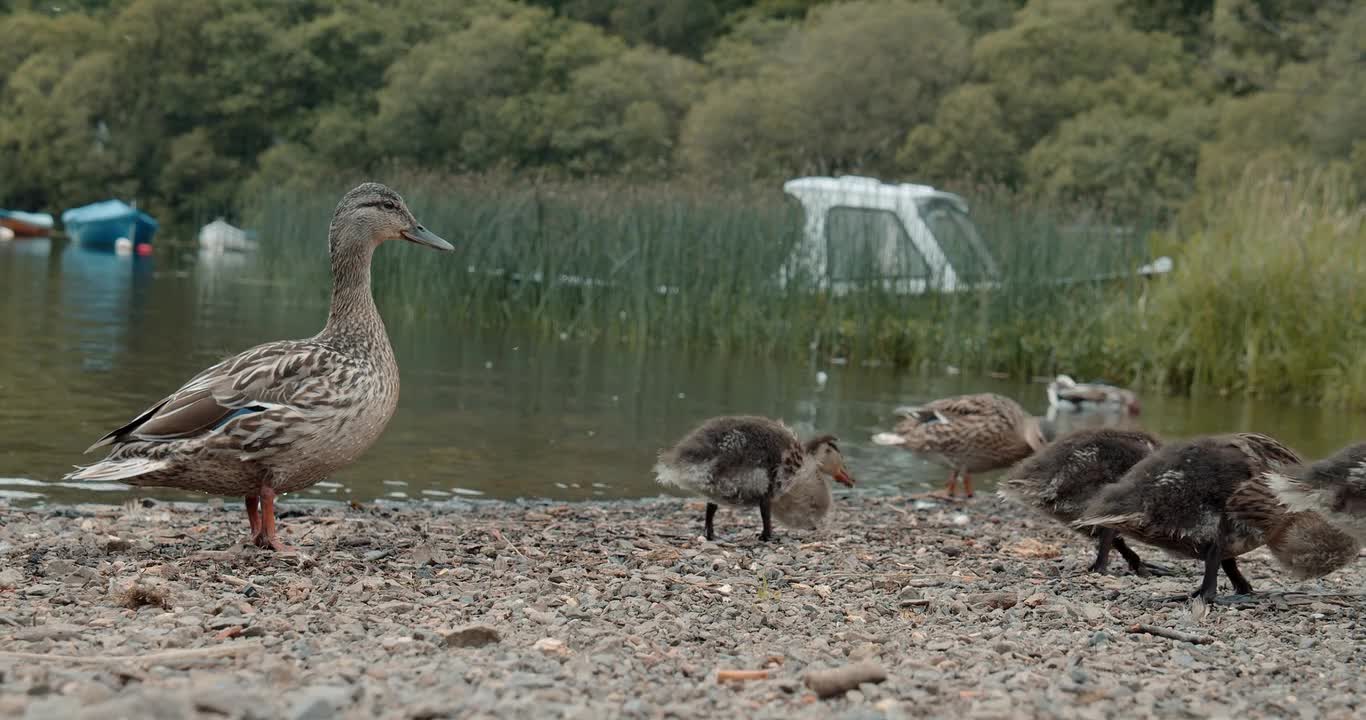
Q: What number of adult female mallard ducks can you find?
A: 2